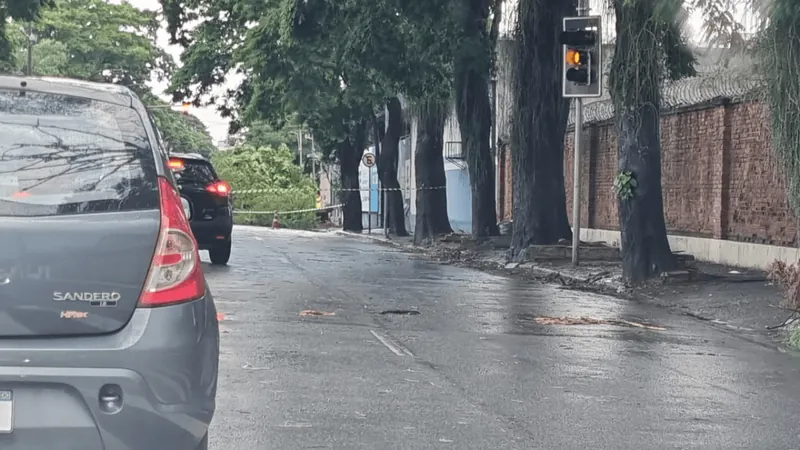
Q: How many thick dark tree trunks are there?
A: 6